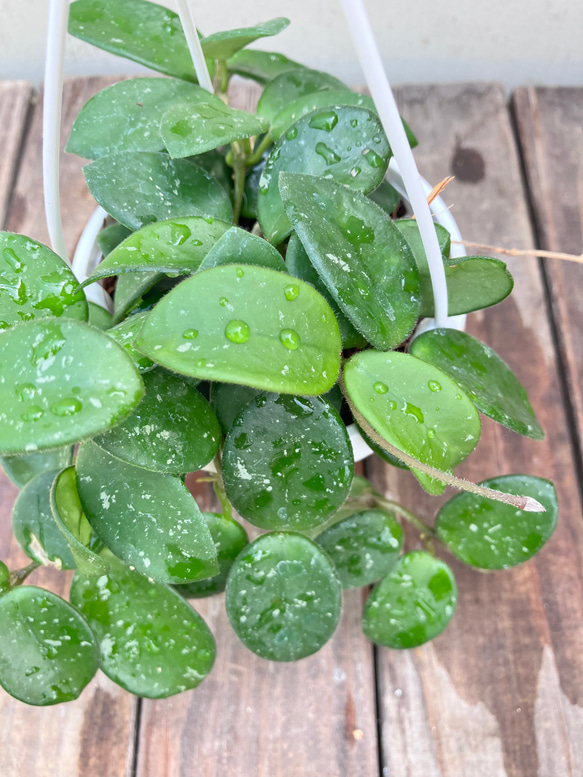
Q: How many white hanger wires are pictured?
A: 3